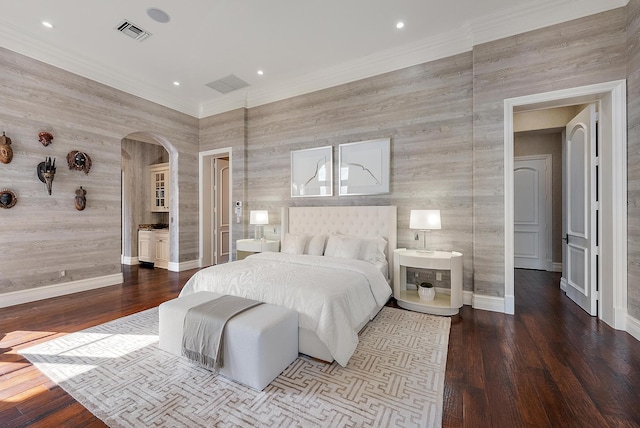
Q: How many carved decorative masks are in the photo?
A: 6